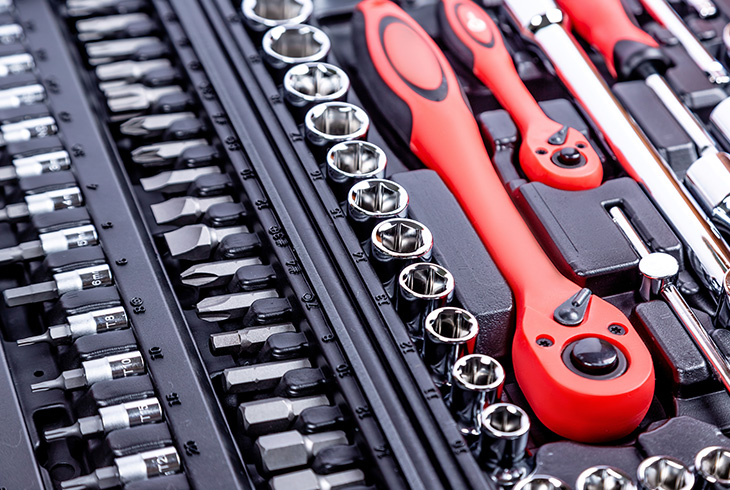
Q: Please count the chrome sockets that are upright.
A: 15